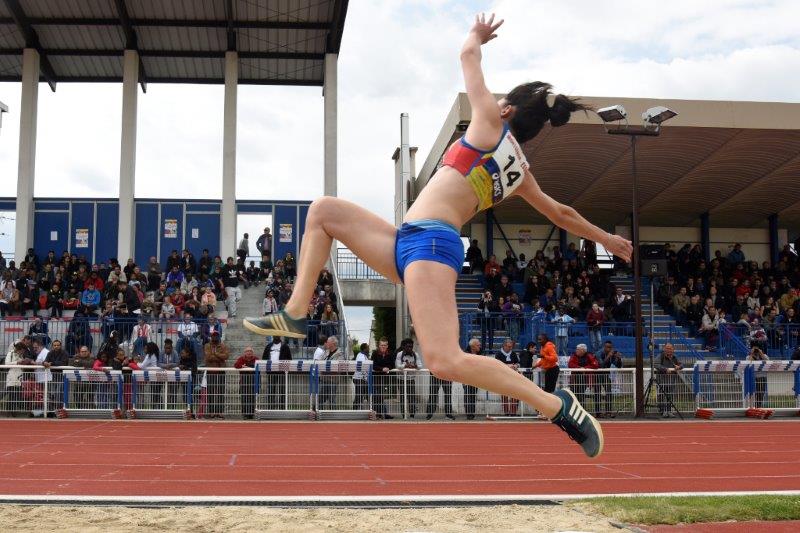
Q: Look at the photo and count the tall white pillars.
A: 4